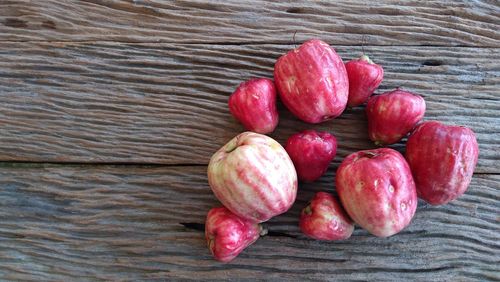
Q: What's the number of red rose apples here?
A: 10